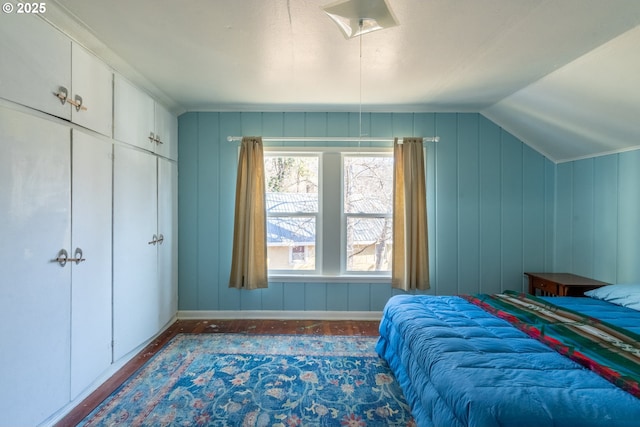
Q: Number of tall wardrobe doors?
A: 4